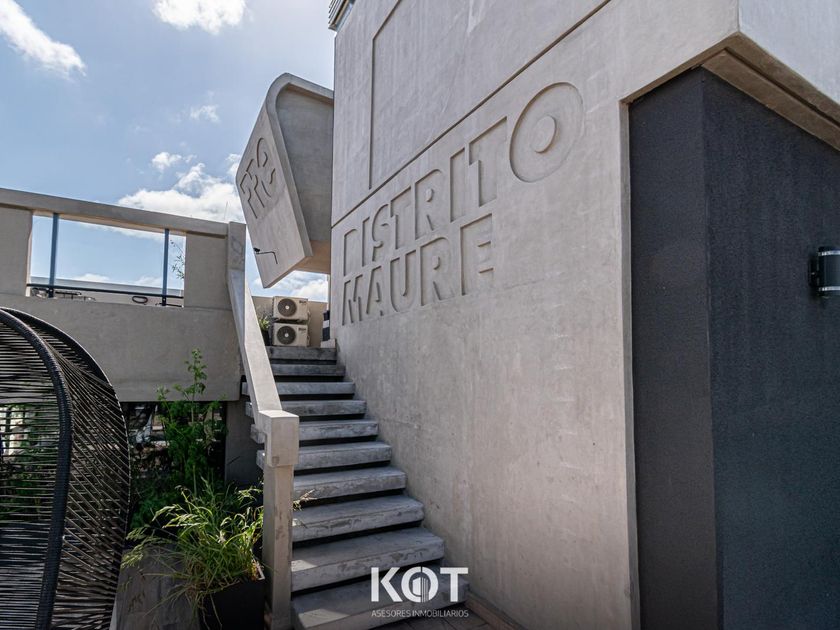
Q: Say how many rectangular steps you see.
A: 10